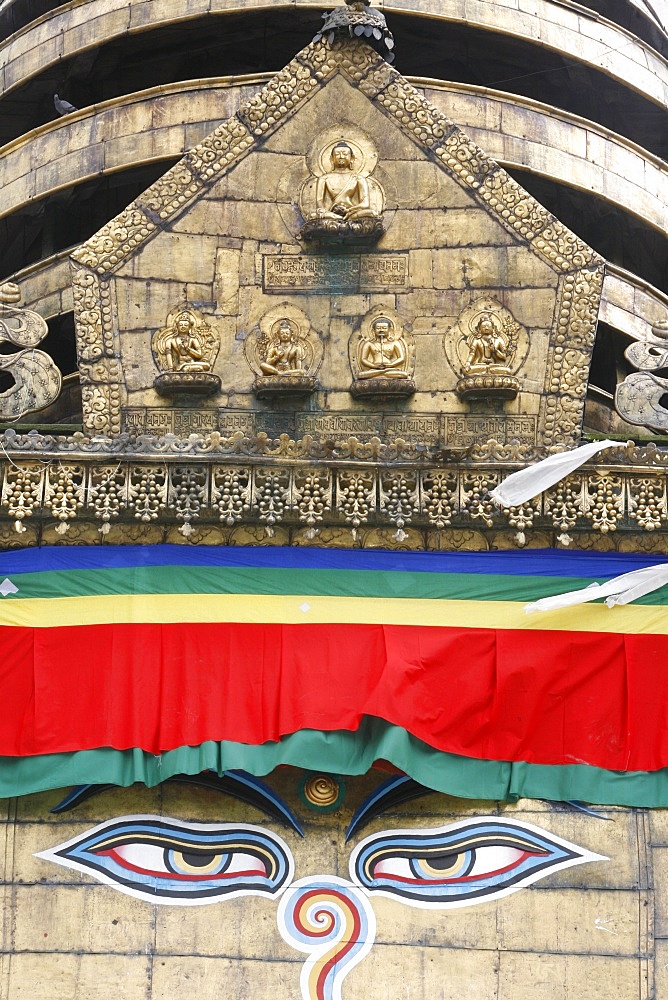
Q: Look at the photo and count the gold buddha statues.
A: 5